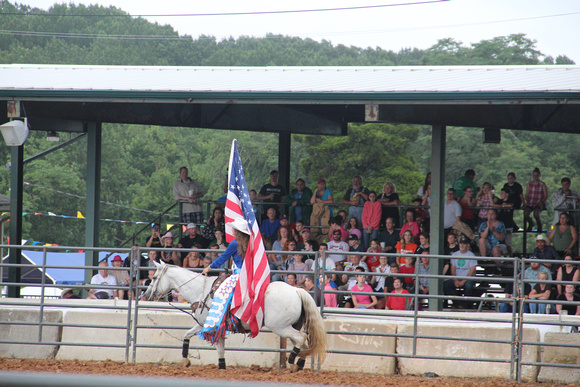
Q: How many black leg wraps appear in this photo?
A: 4